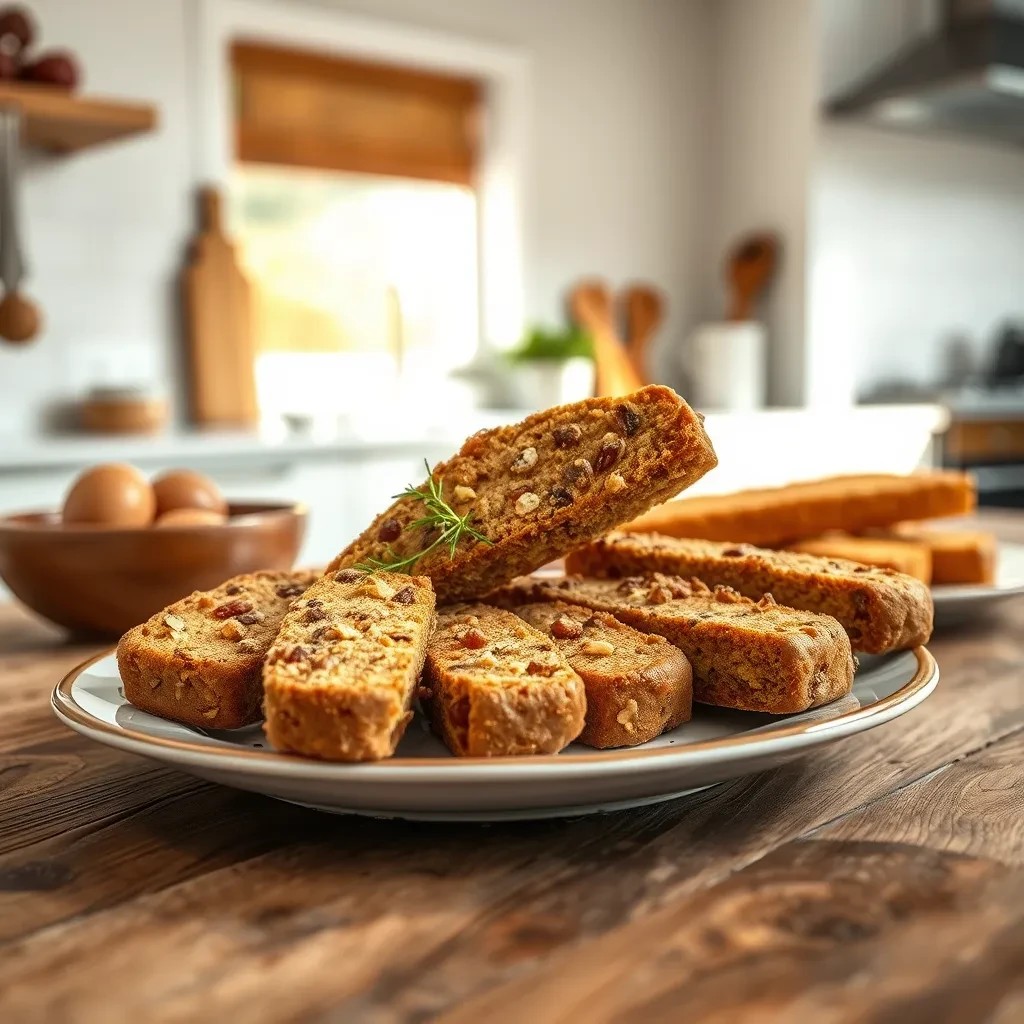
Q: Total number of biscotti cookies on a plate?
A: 7